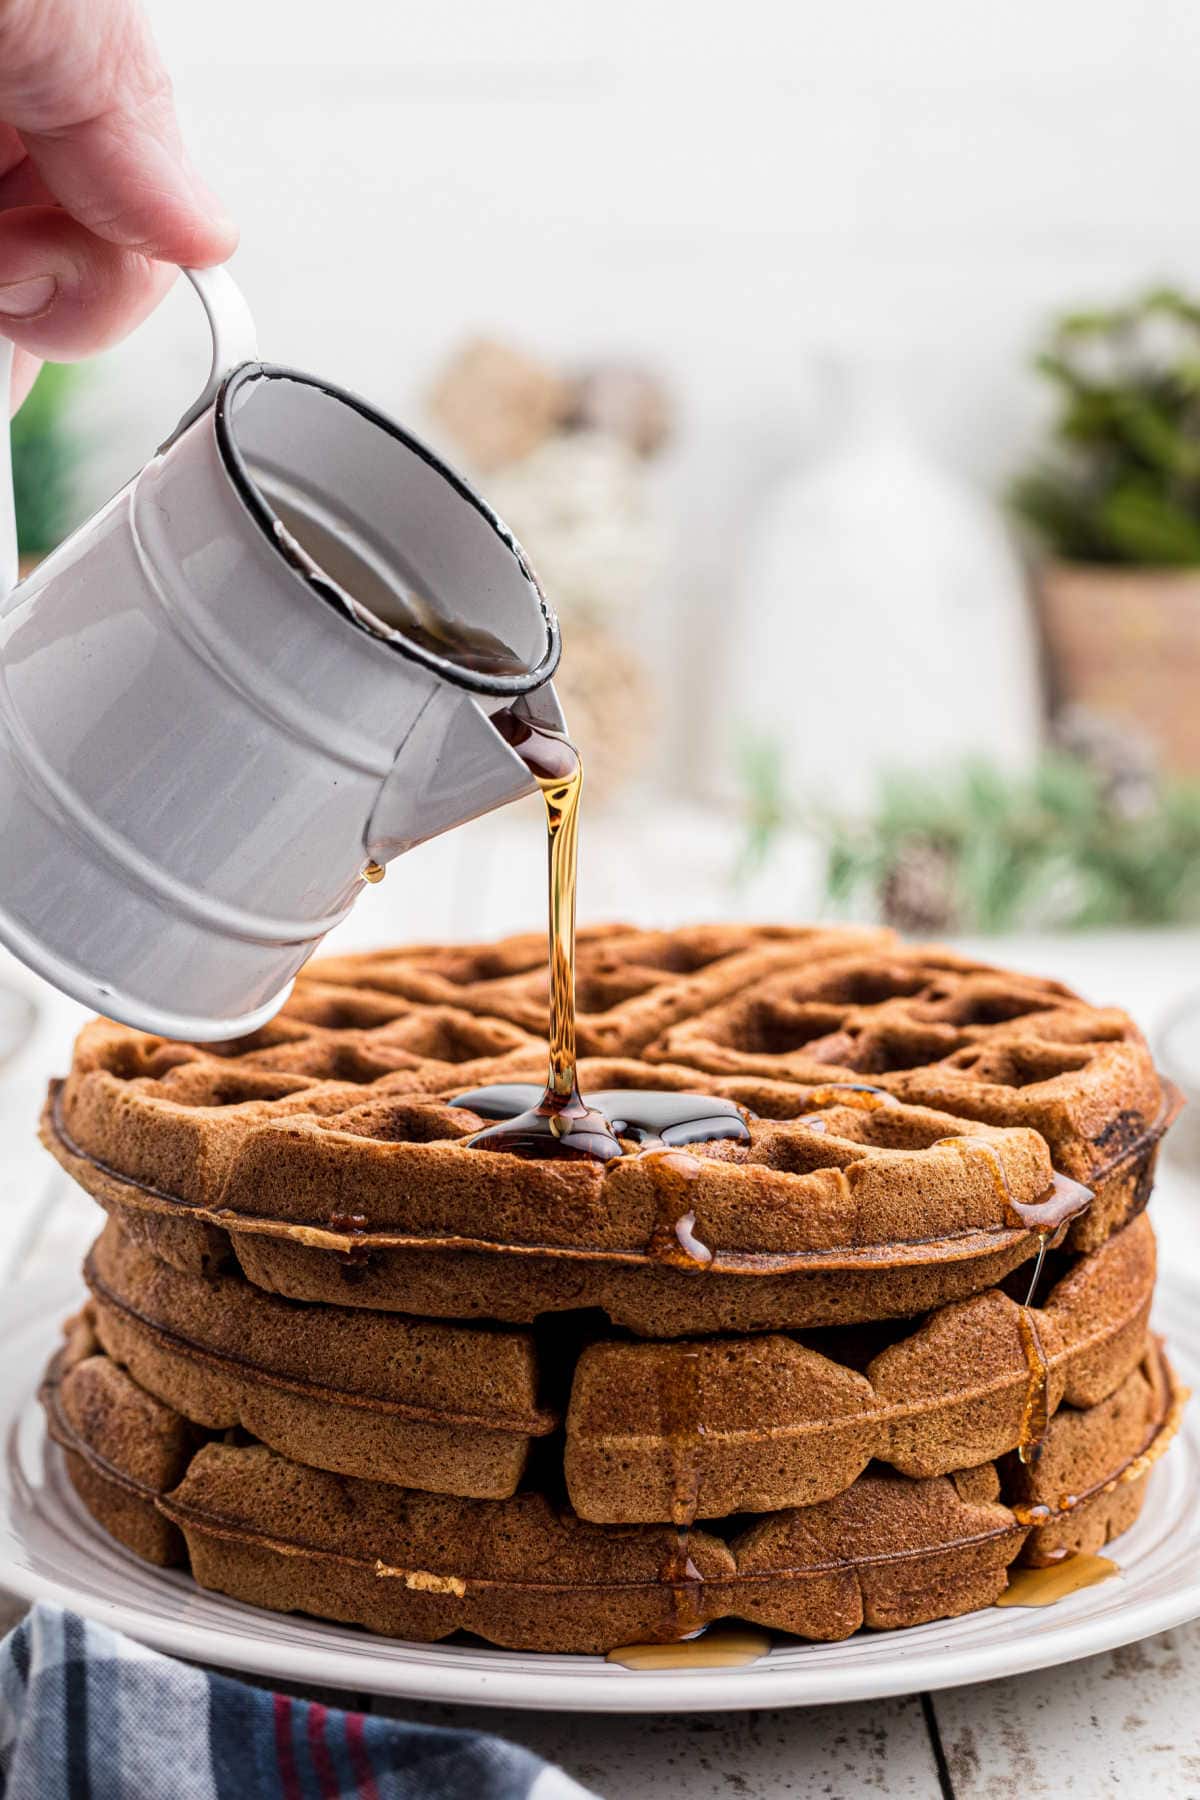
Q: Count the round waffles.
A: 3